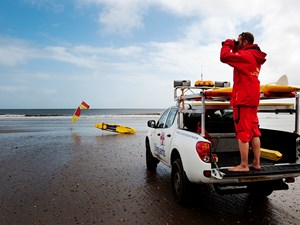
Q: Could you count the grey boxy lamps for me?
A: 2